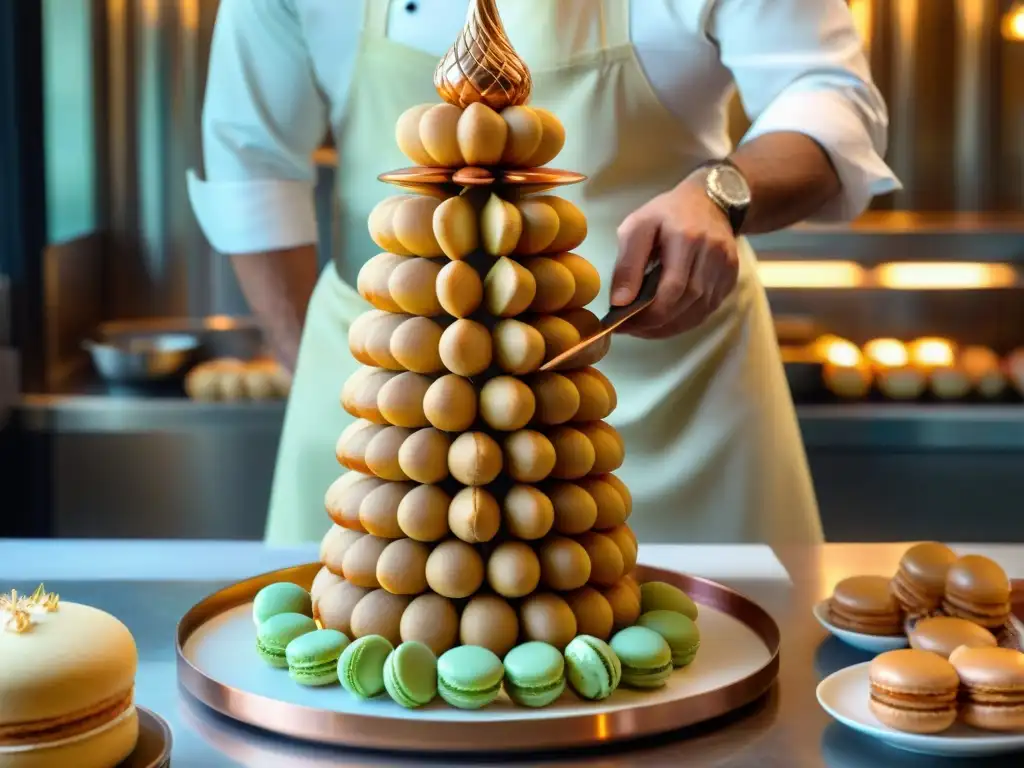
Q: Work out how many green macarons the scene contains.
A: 11